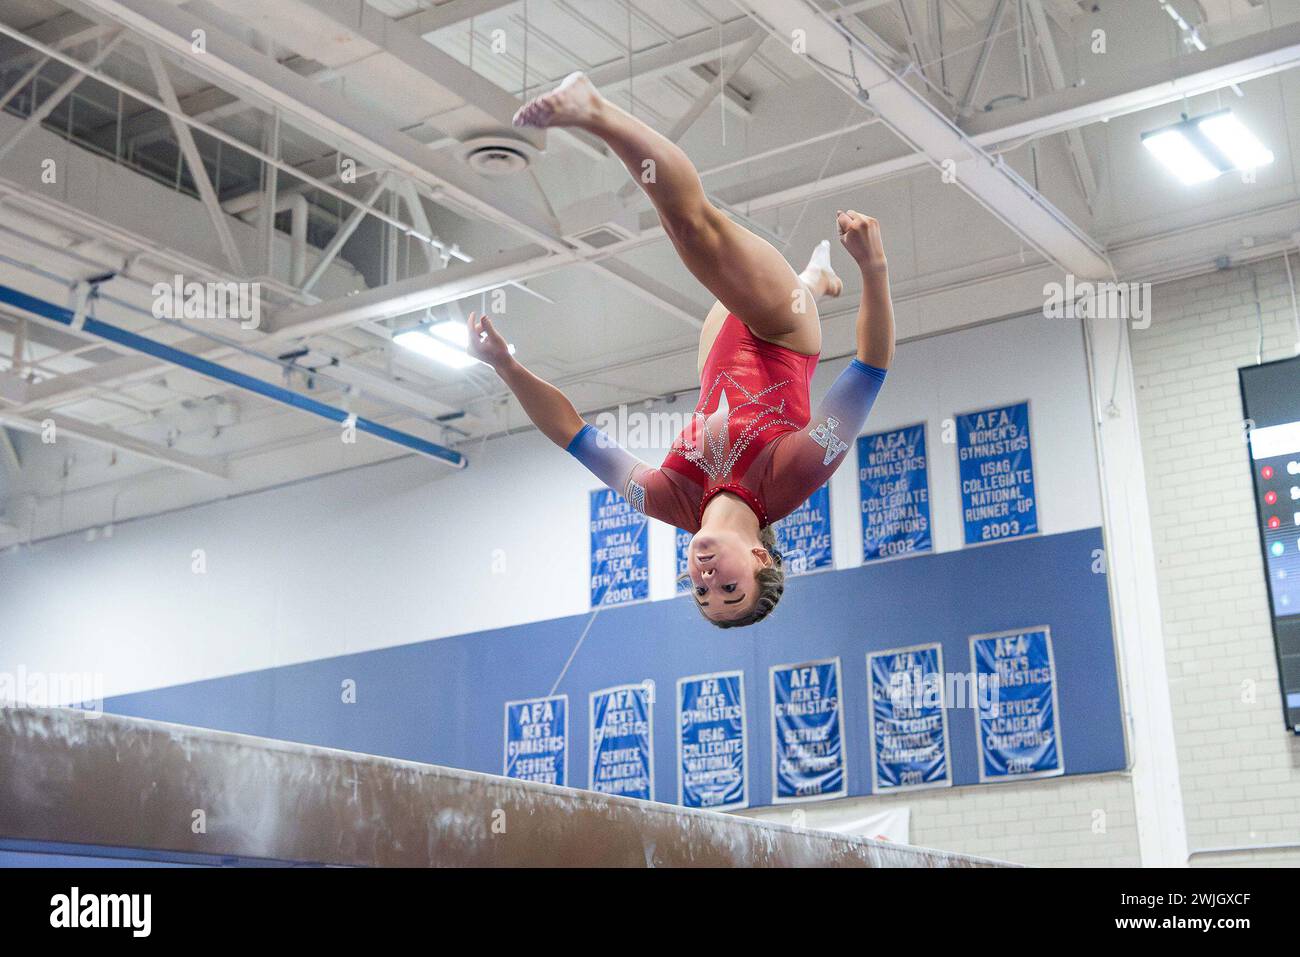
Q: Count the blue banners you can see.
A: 11